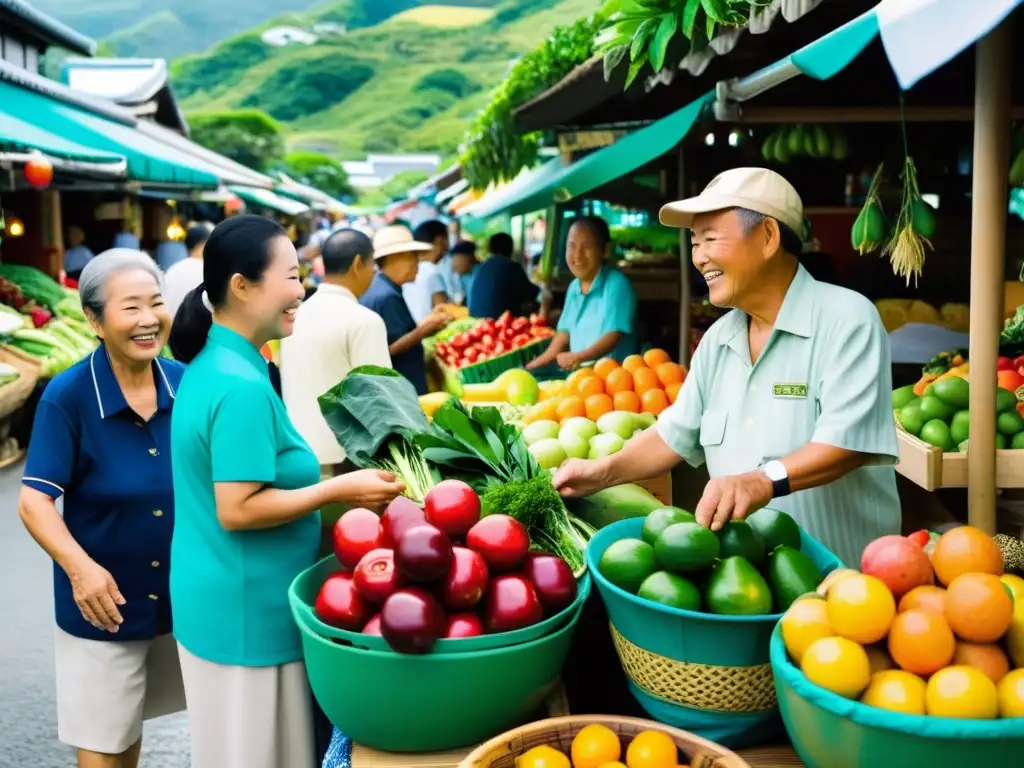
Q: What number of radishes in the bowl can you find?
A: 13